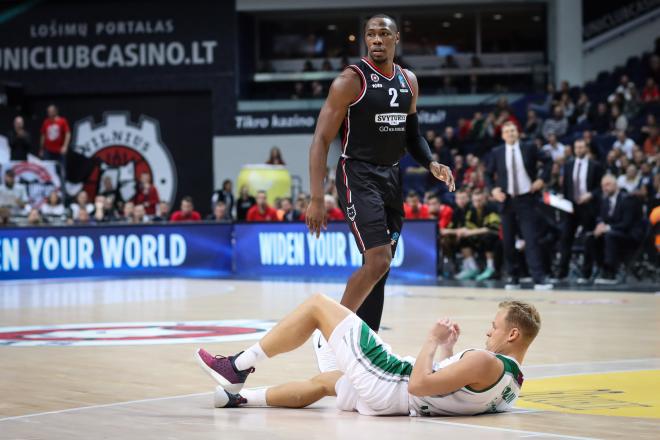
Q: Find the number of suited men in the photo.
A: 3